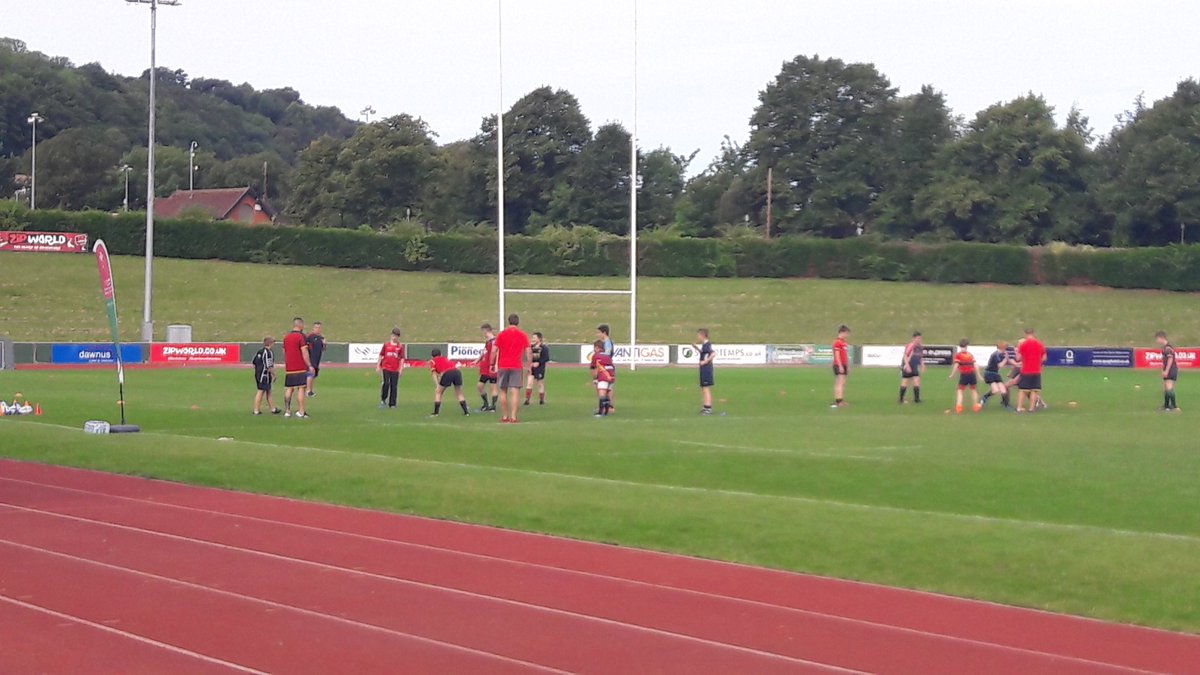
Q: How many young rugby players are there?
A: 14